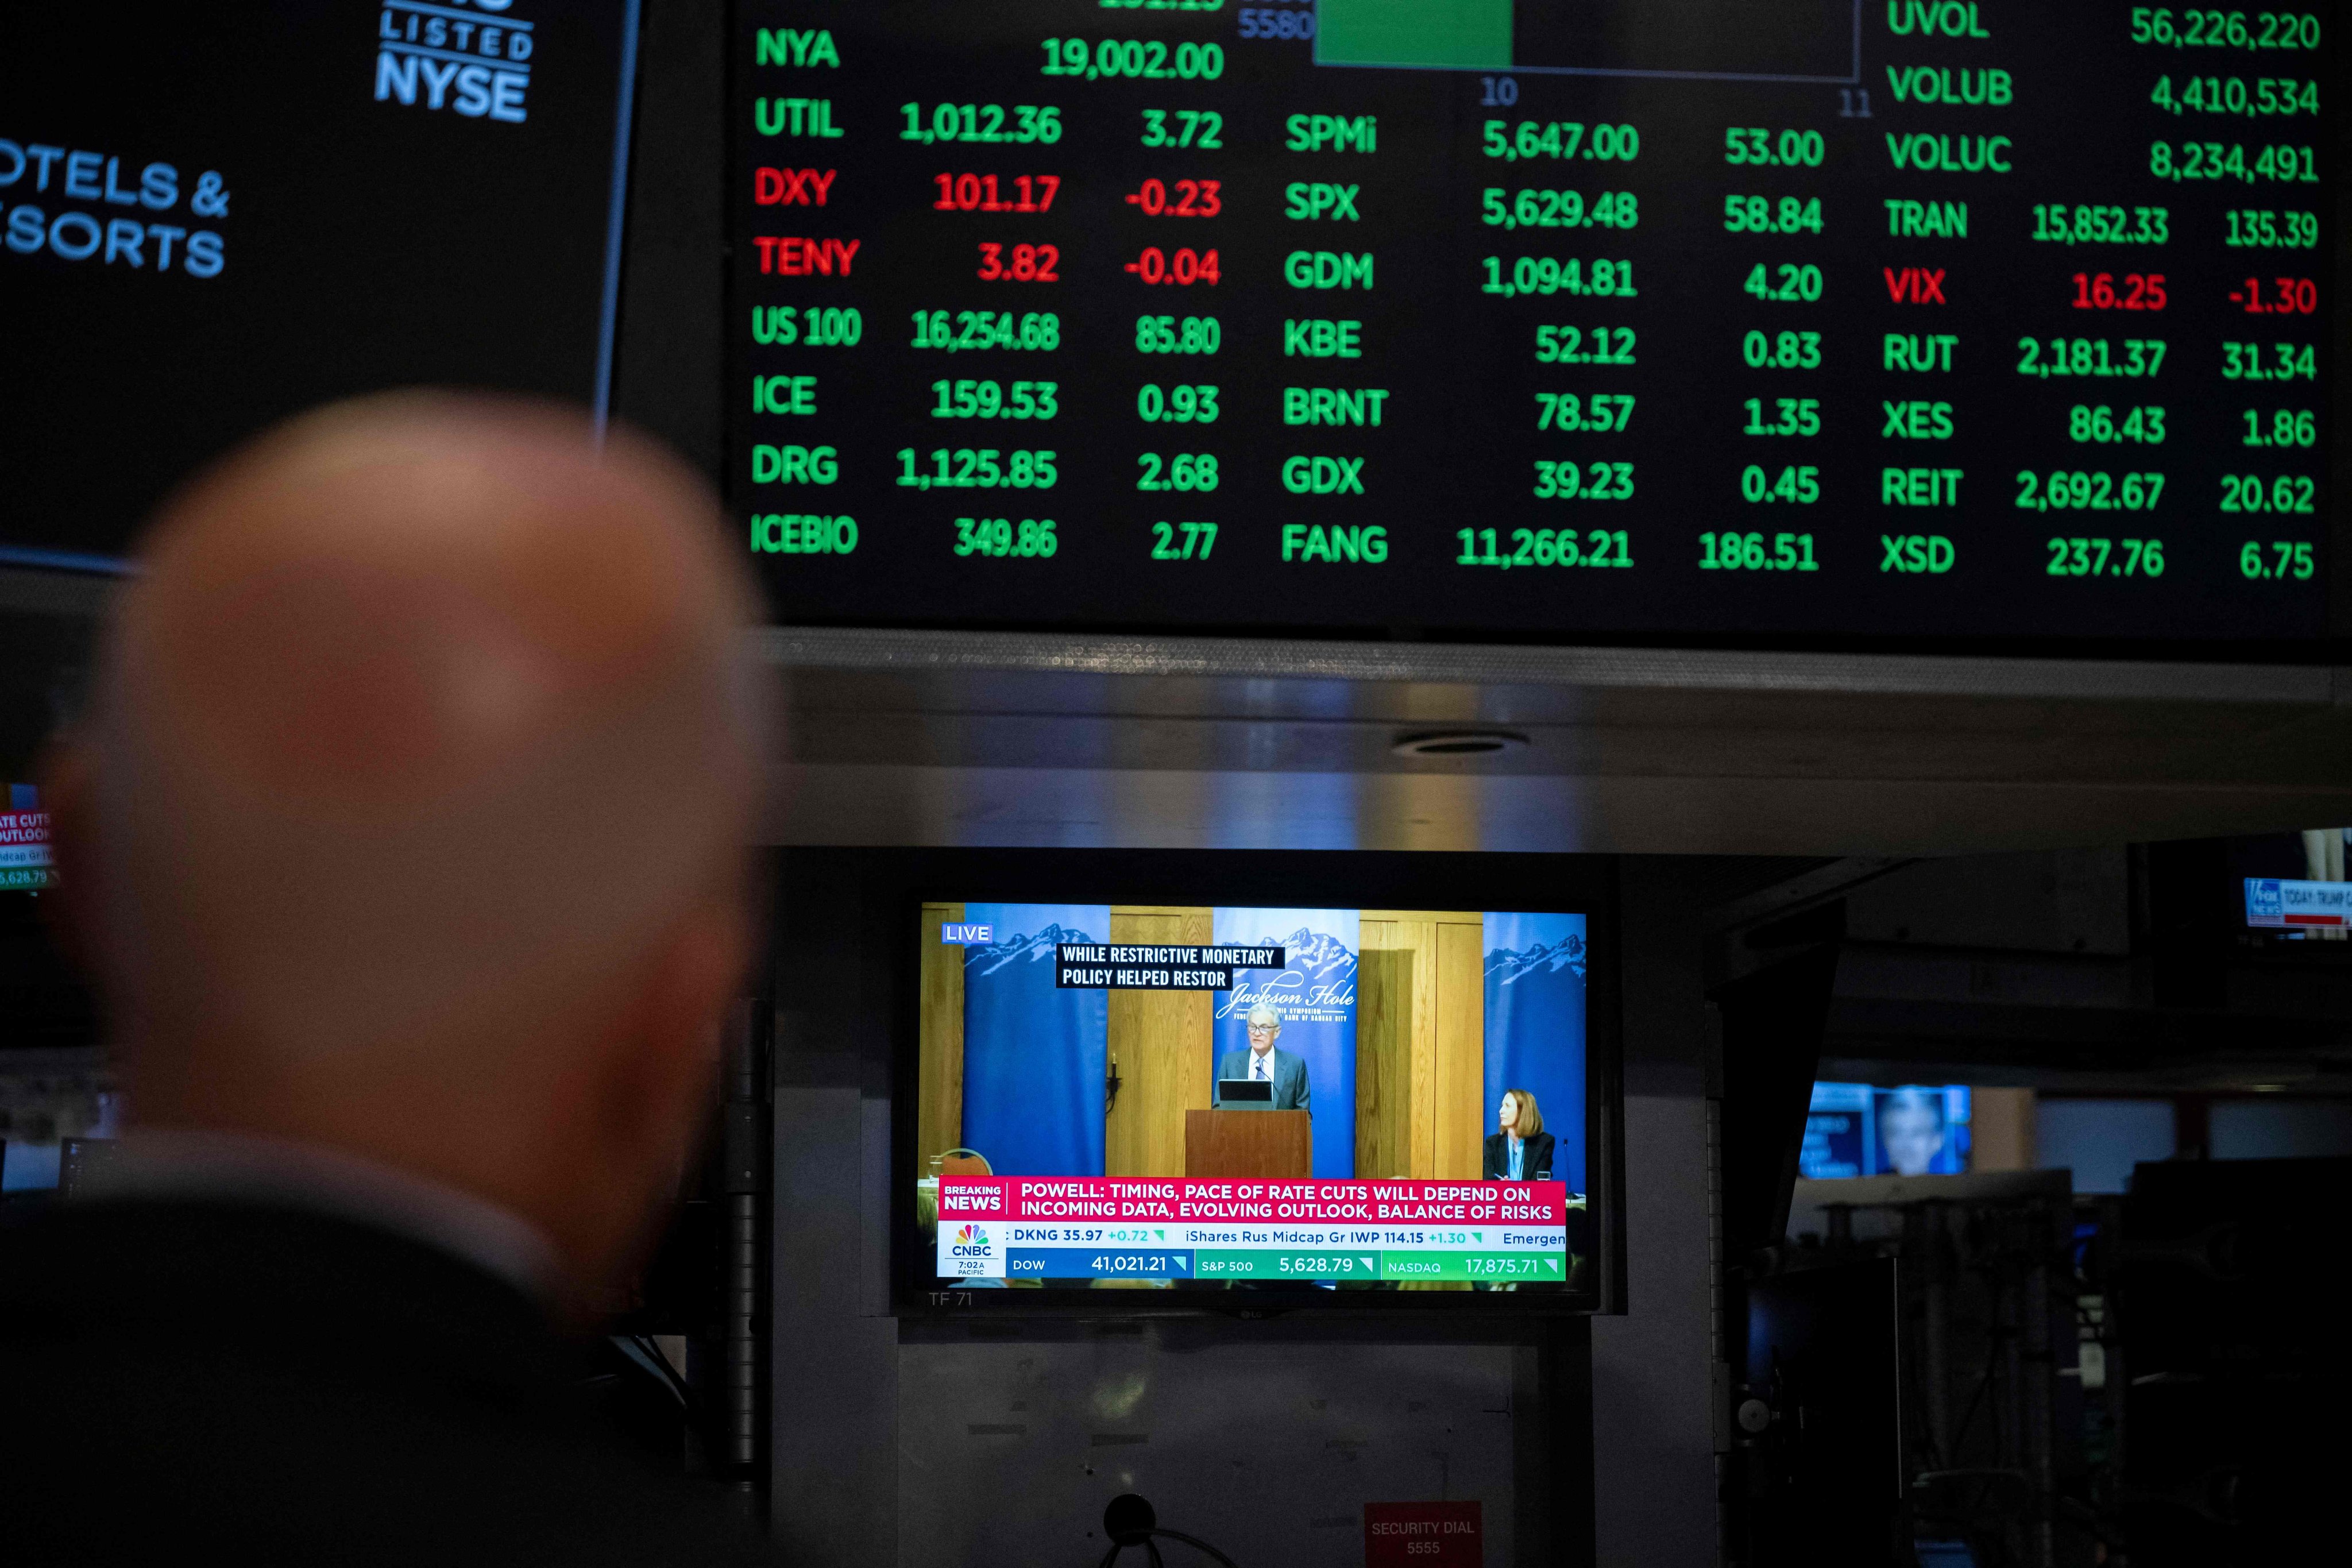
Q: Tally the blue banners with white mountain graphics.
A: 3